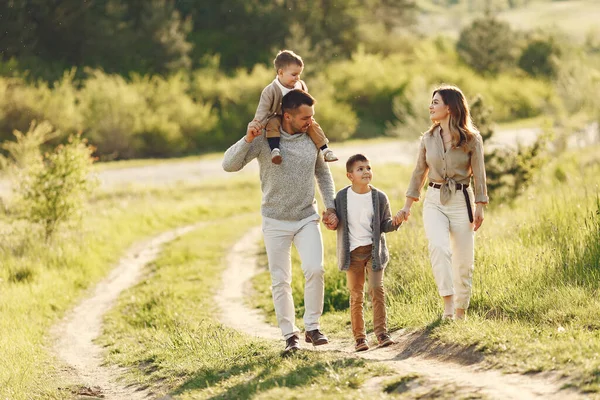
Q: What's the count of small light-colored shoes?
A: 2